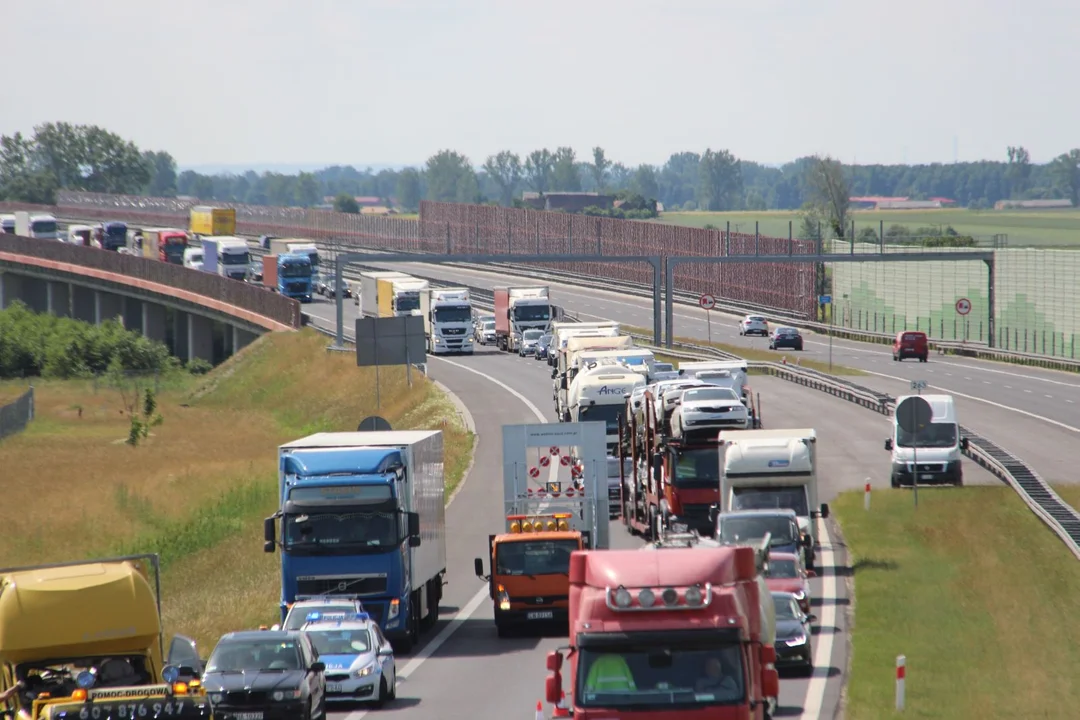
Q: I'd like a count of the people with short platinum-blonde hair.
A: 0